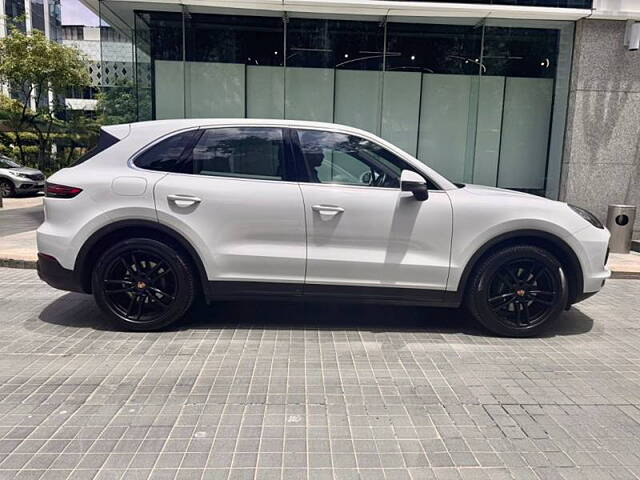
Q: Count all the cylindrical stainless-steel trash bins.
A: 1